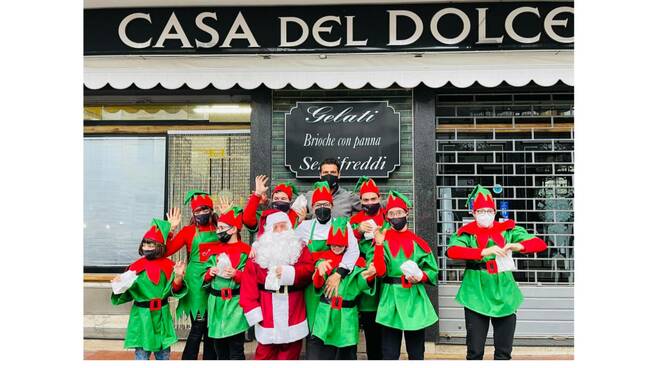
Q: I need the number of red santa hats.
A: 1